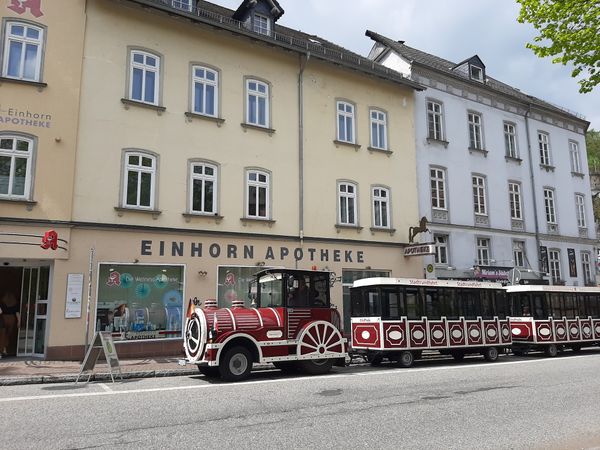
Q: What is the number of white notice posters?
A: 1